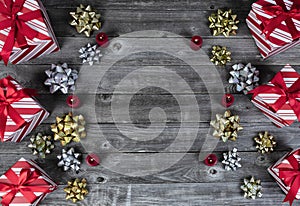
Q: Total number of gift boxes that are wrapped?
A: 6